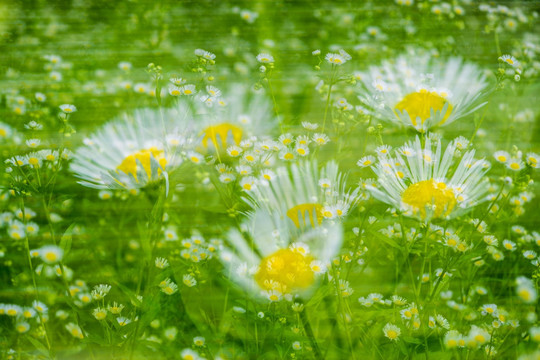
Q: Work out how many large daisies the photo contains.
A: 6